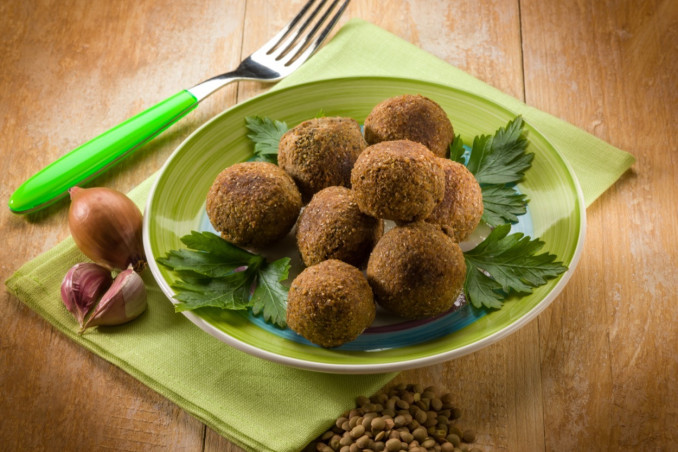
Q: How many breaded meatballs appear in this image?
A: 8